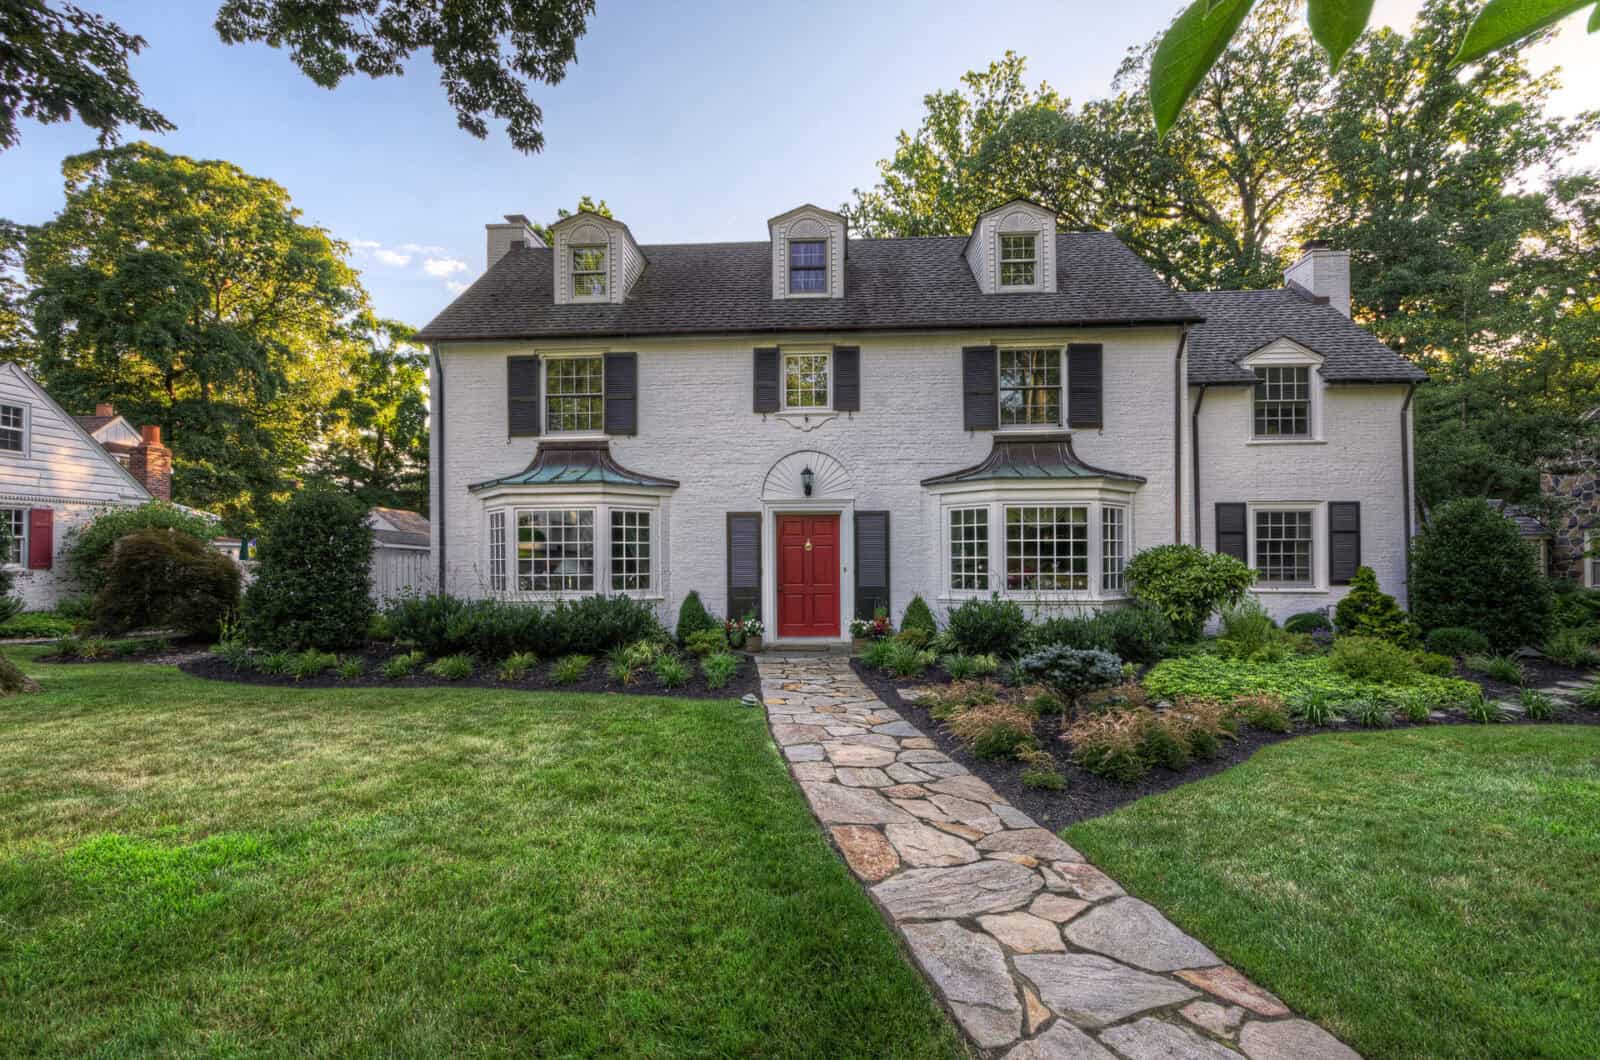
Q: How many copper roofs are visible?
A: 2